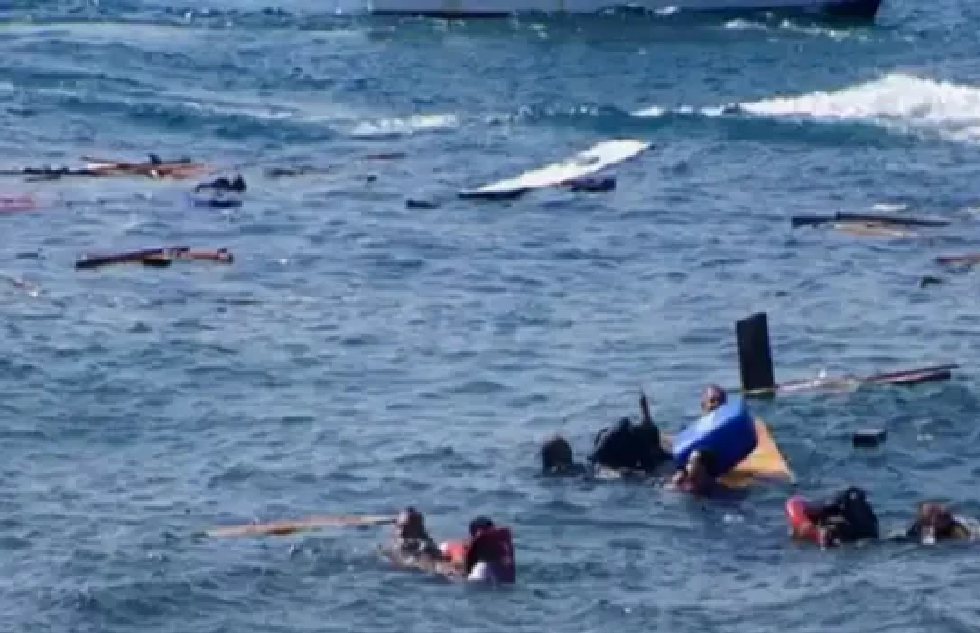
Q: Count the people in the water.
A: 8